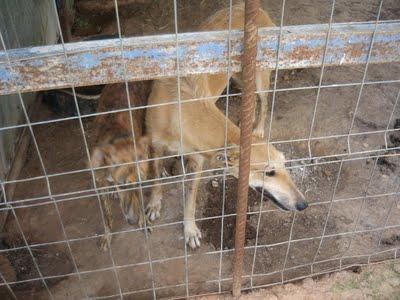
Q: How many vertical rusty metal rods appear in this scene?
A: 1